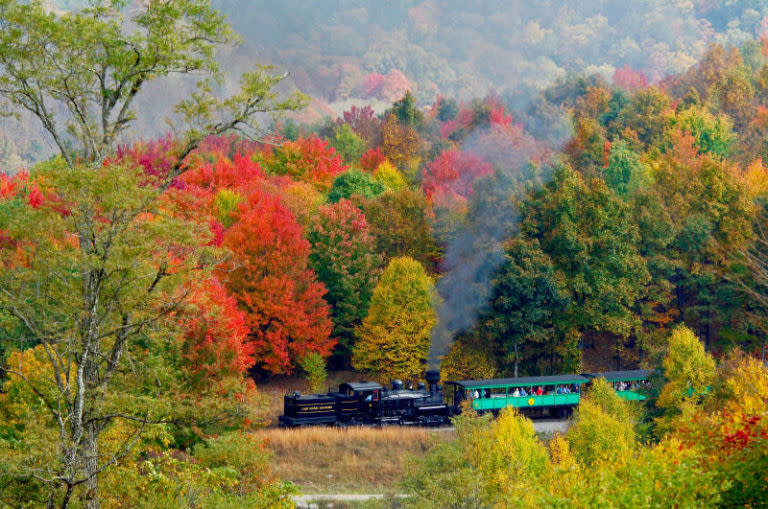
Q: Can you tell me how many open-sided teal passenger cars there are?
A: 2